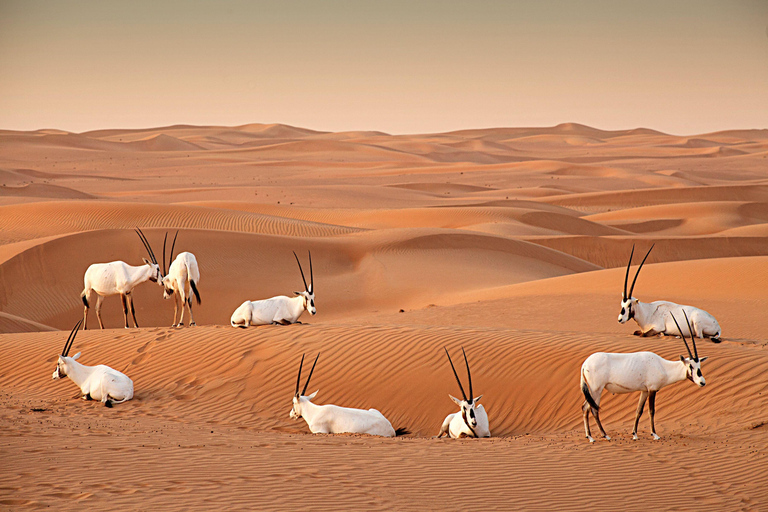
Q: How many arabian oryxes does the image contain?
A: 8